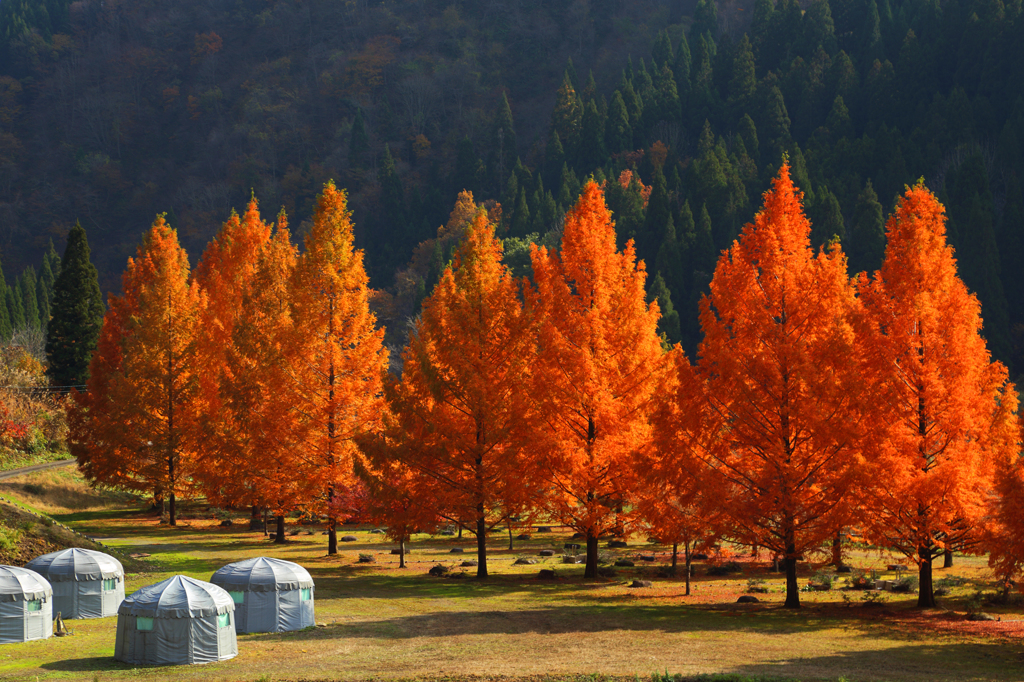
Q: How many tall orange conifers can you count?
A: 8